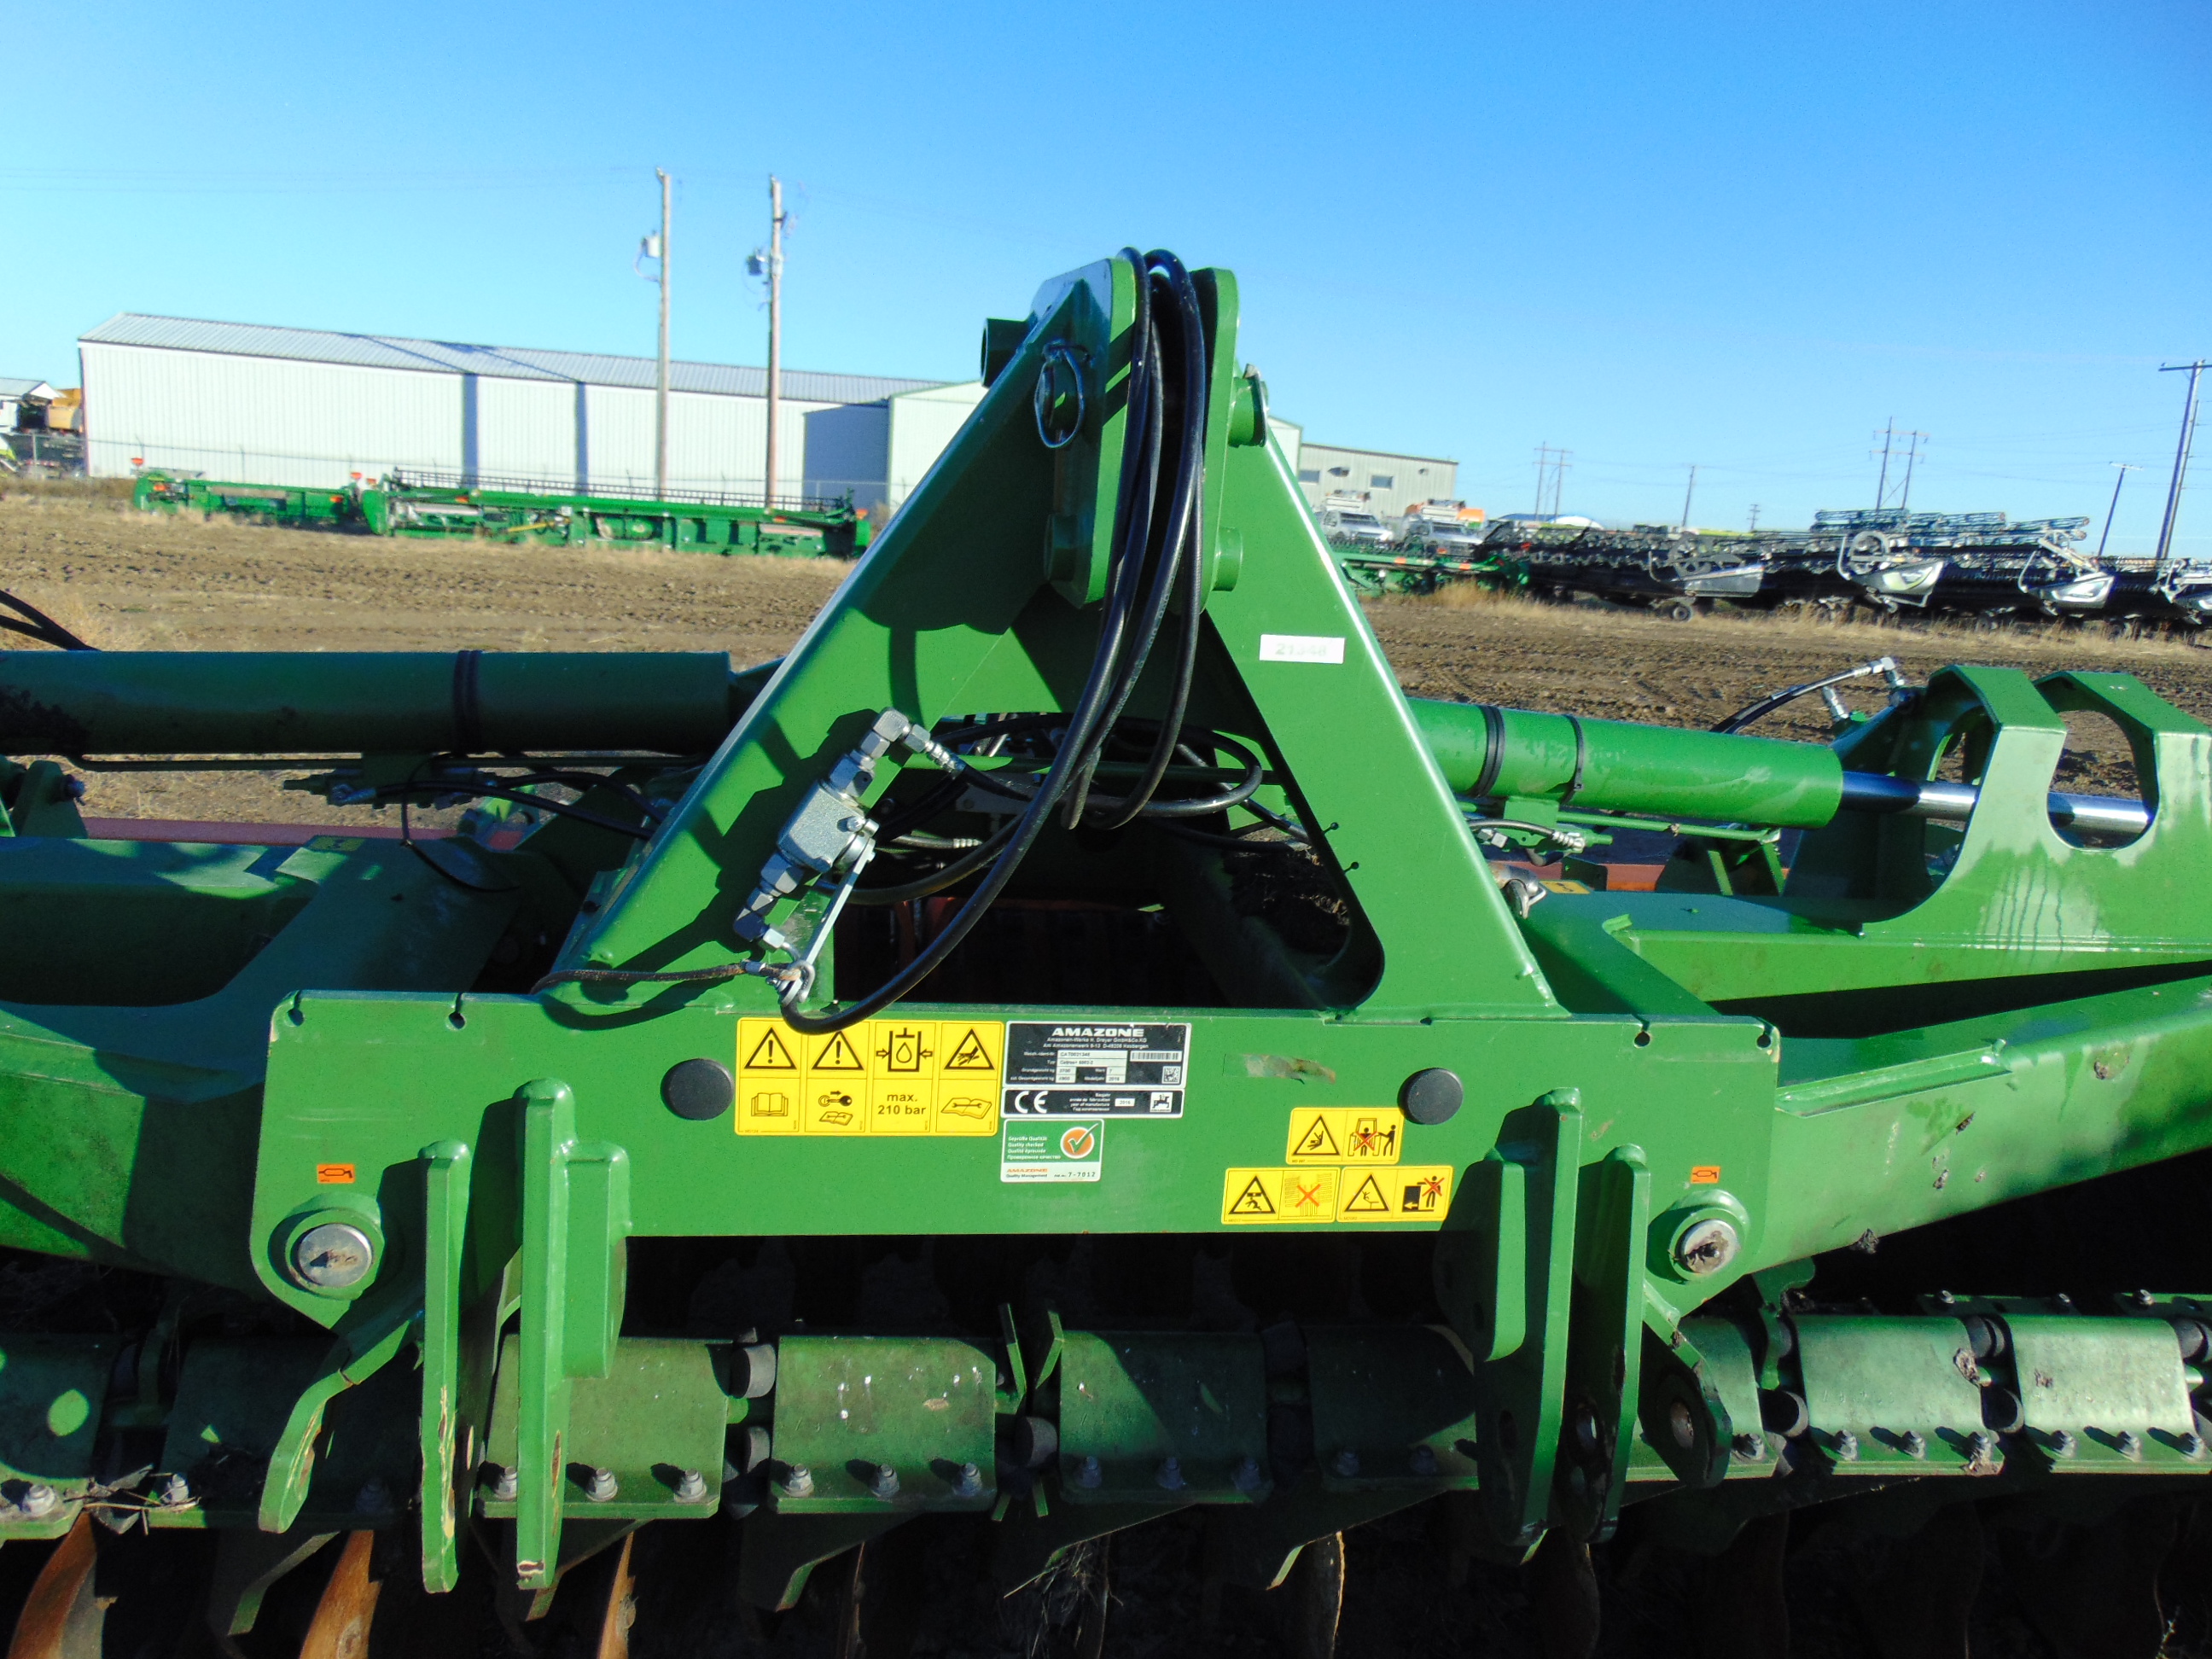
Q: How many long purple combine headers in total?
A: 0